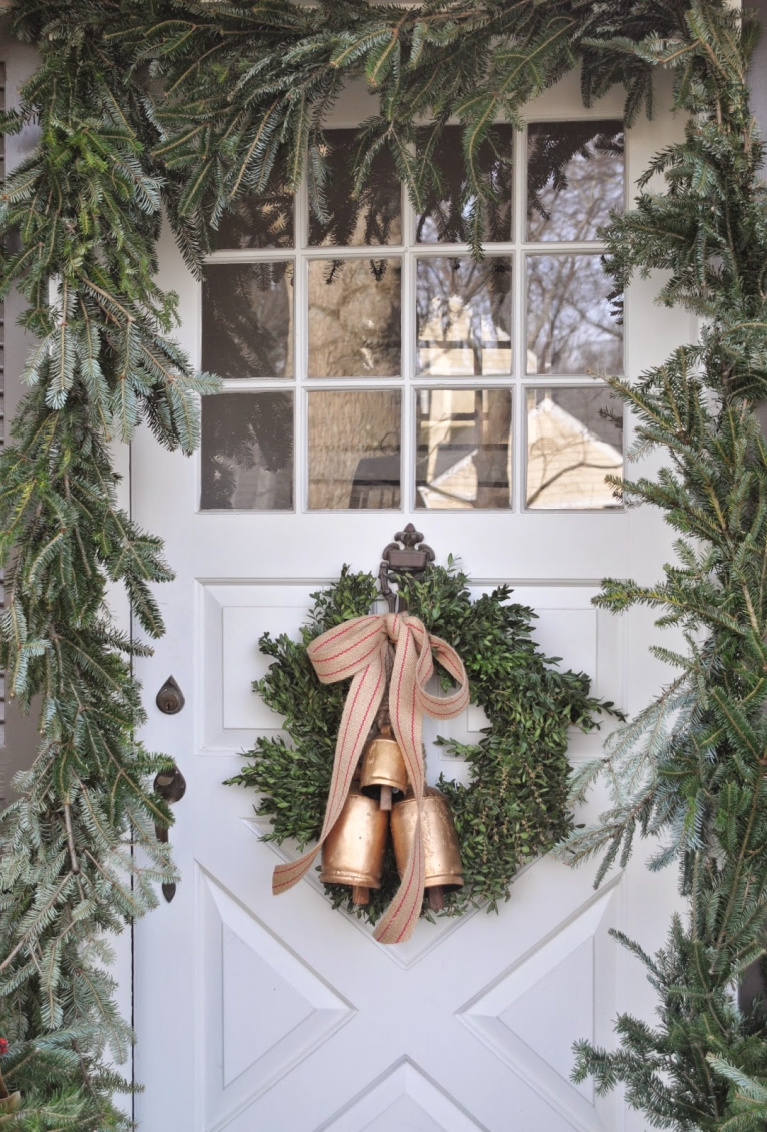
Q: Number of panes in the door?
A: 12